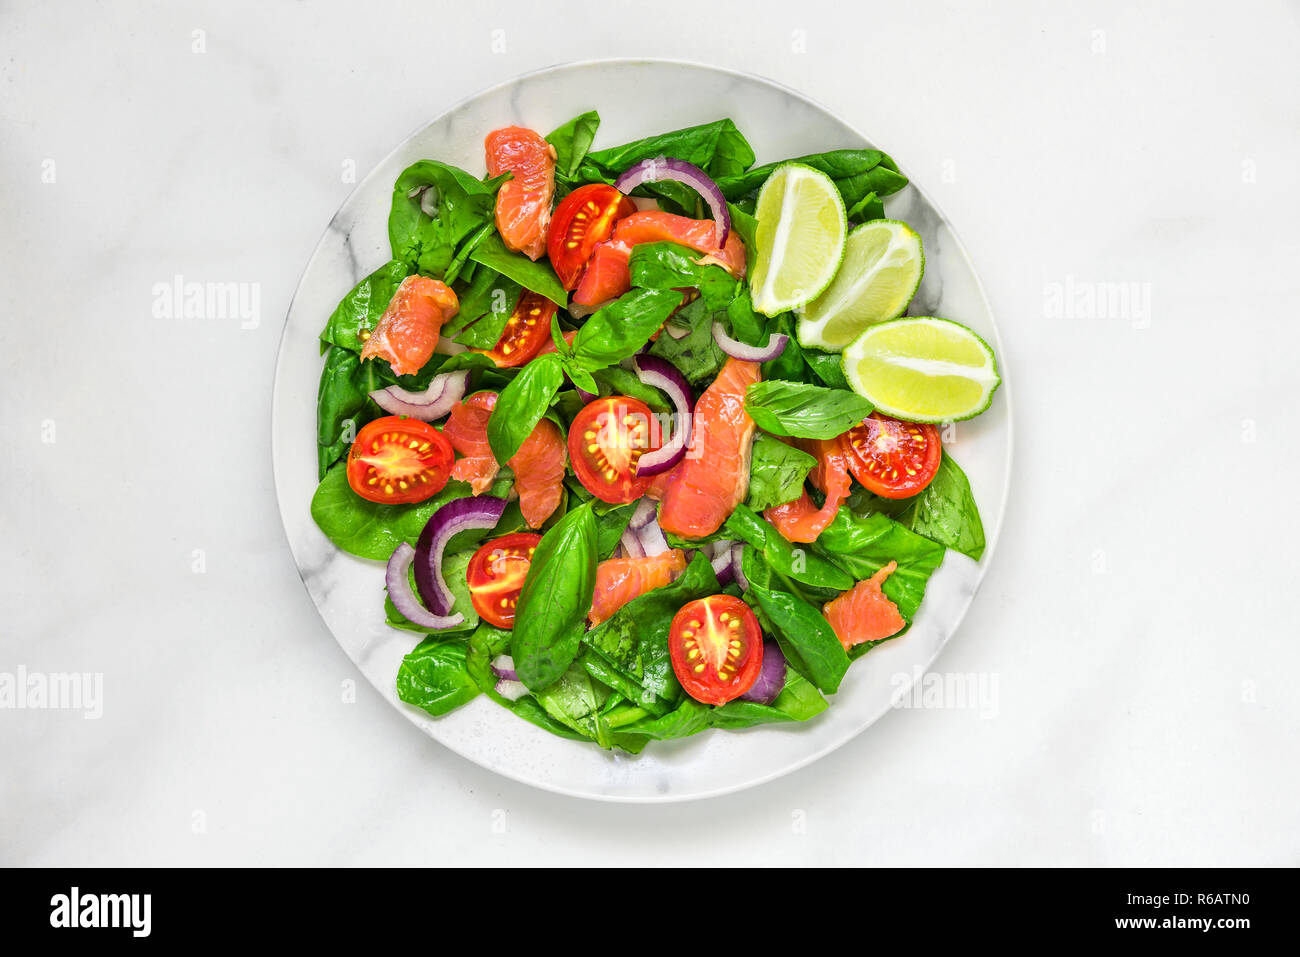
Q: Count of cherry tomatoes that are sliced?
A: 7